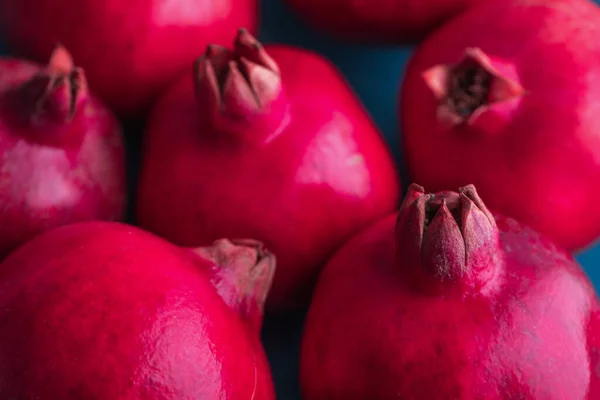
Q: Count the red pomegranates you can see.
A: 7